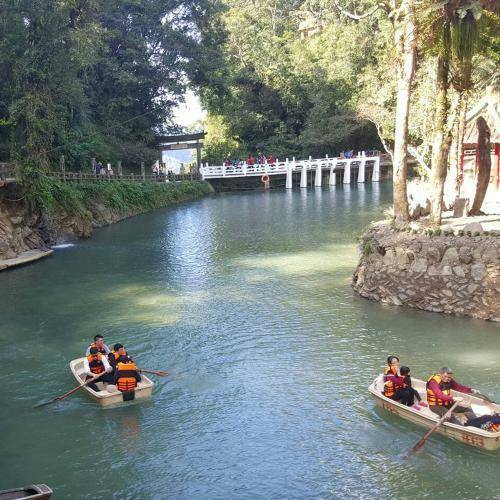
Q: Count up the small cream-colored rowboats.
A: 2